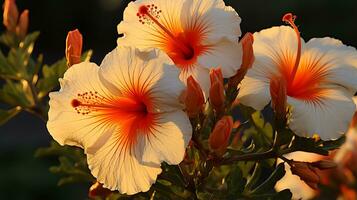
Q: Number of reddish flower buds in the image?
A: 8